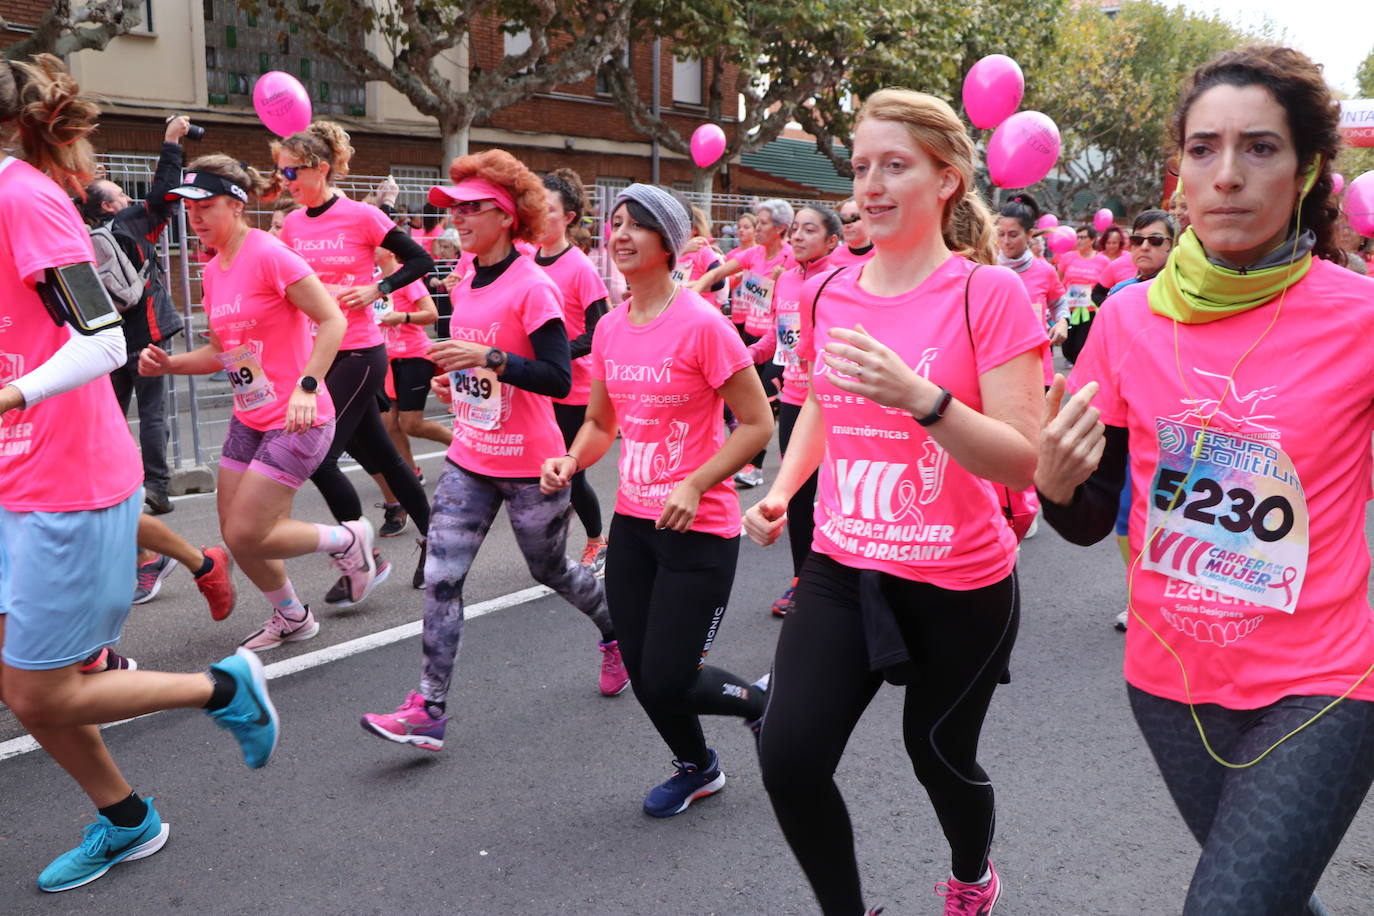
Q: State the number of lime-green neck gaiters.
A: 1